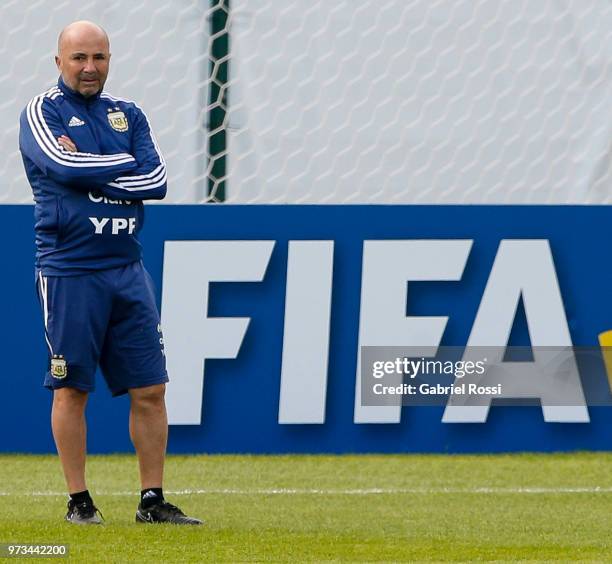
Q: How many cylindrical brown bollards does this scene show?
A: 0